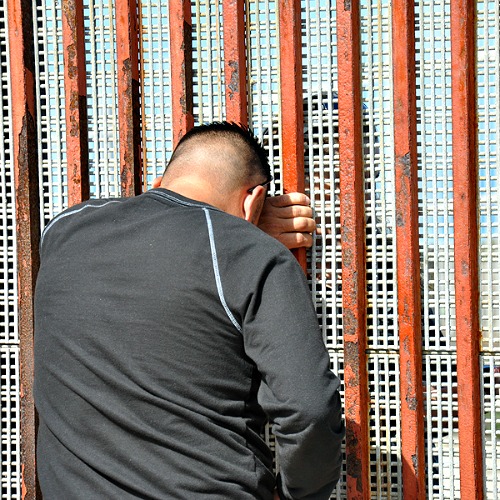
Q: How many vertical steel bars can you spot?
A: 9